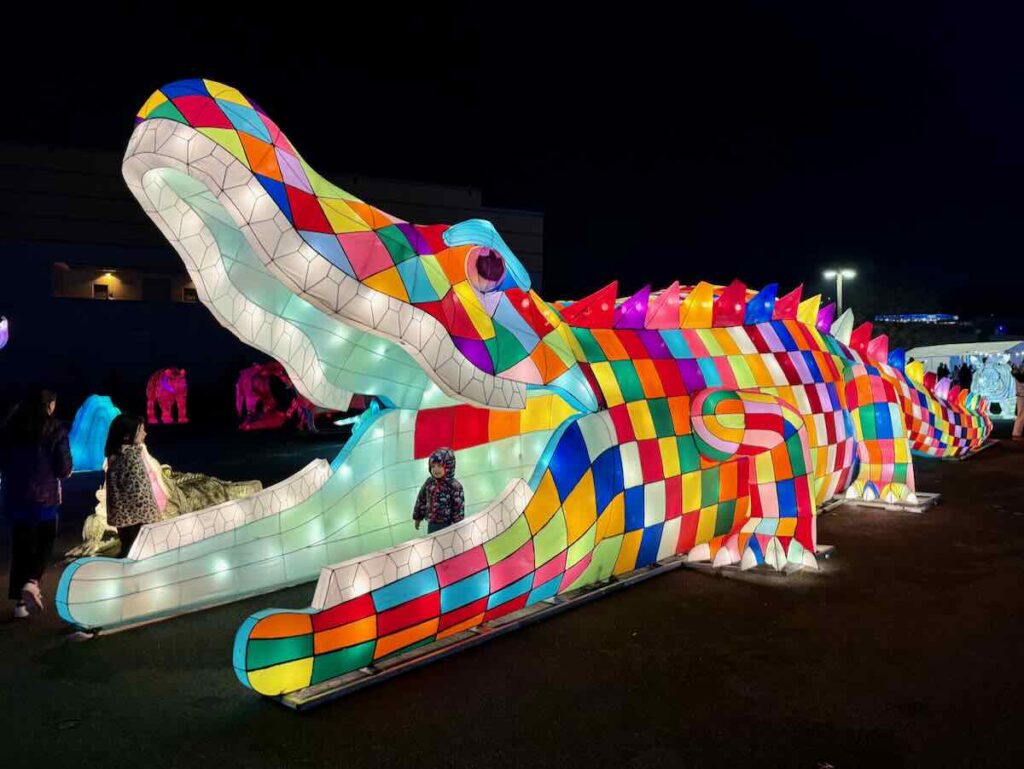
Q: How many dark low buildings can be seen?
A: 1